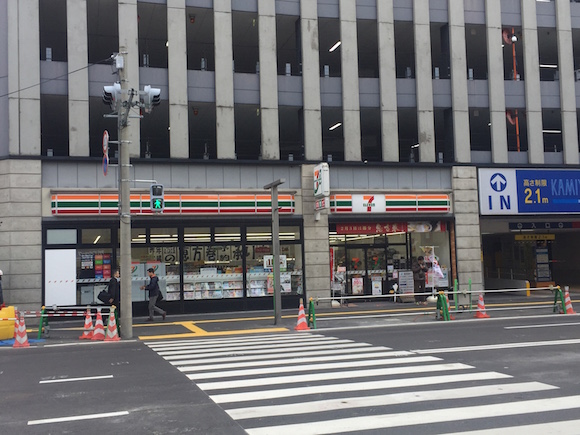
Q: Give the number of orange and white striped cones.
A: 9